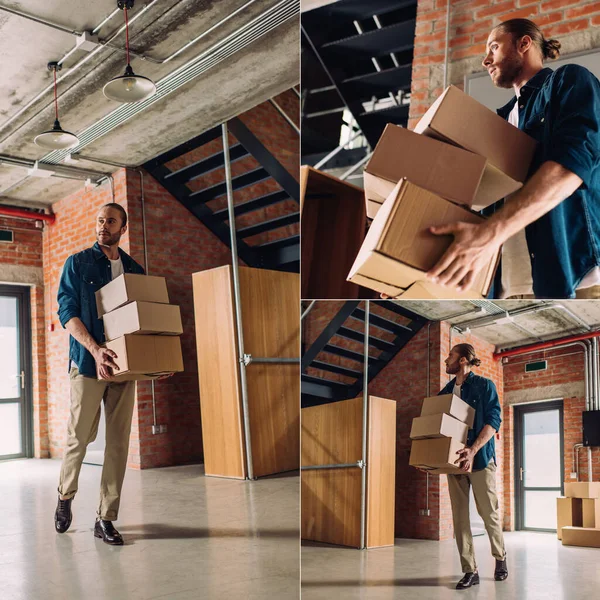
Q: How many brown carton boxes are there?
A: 13